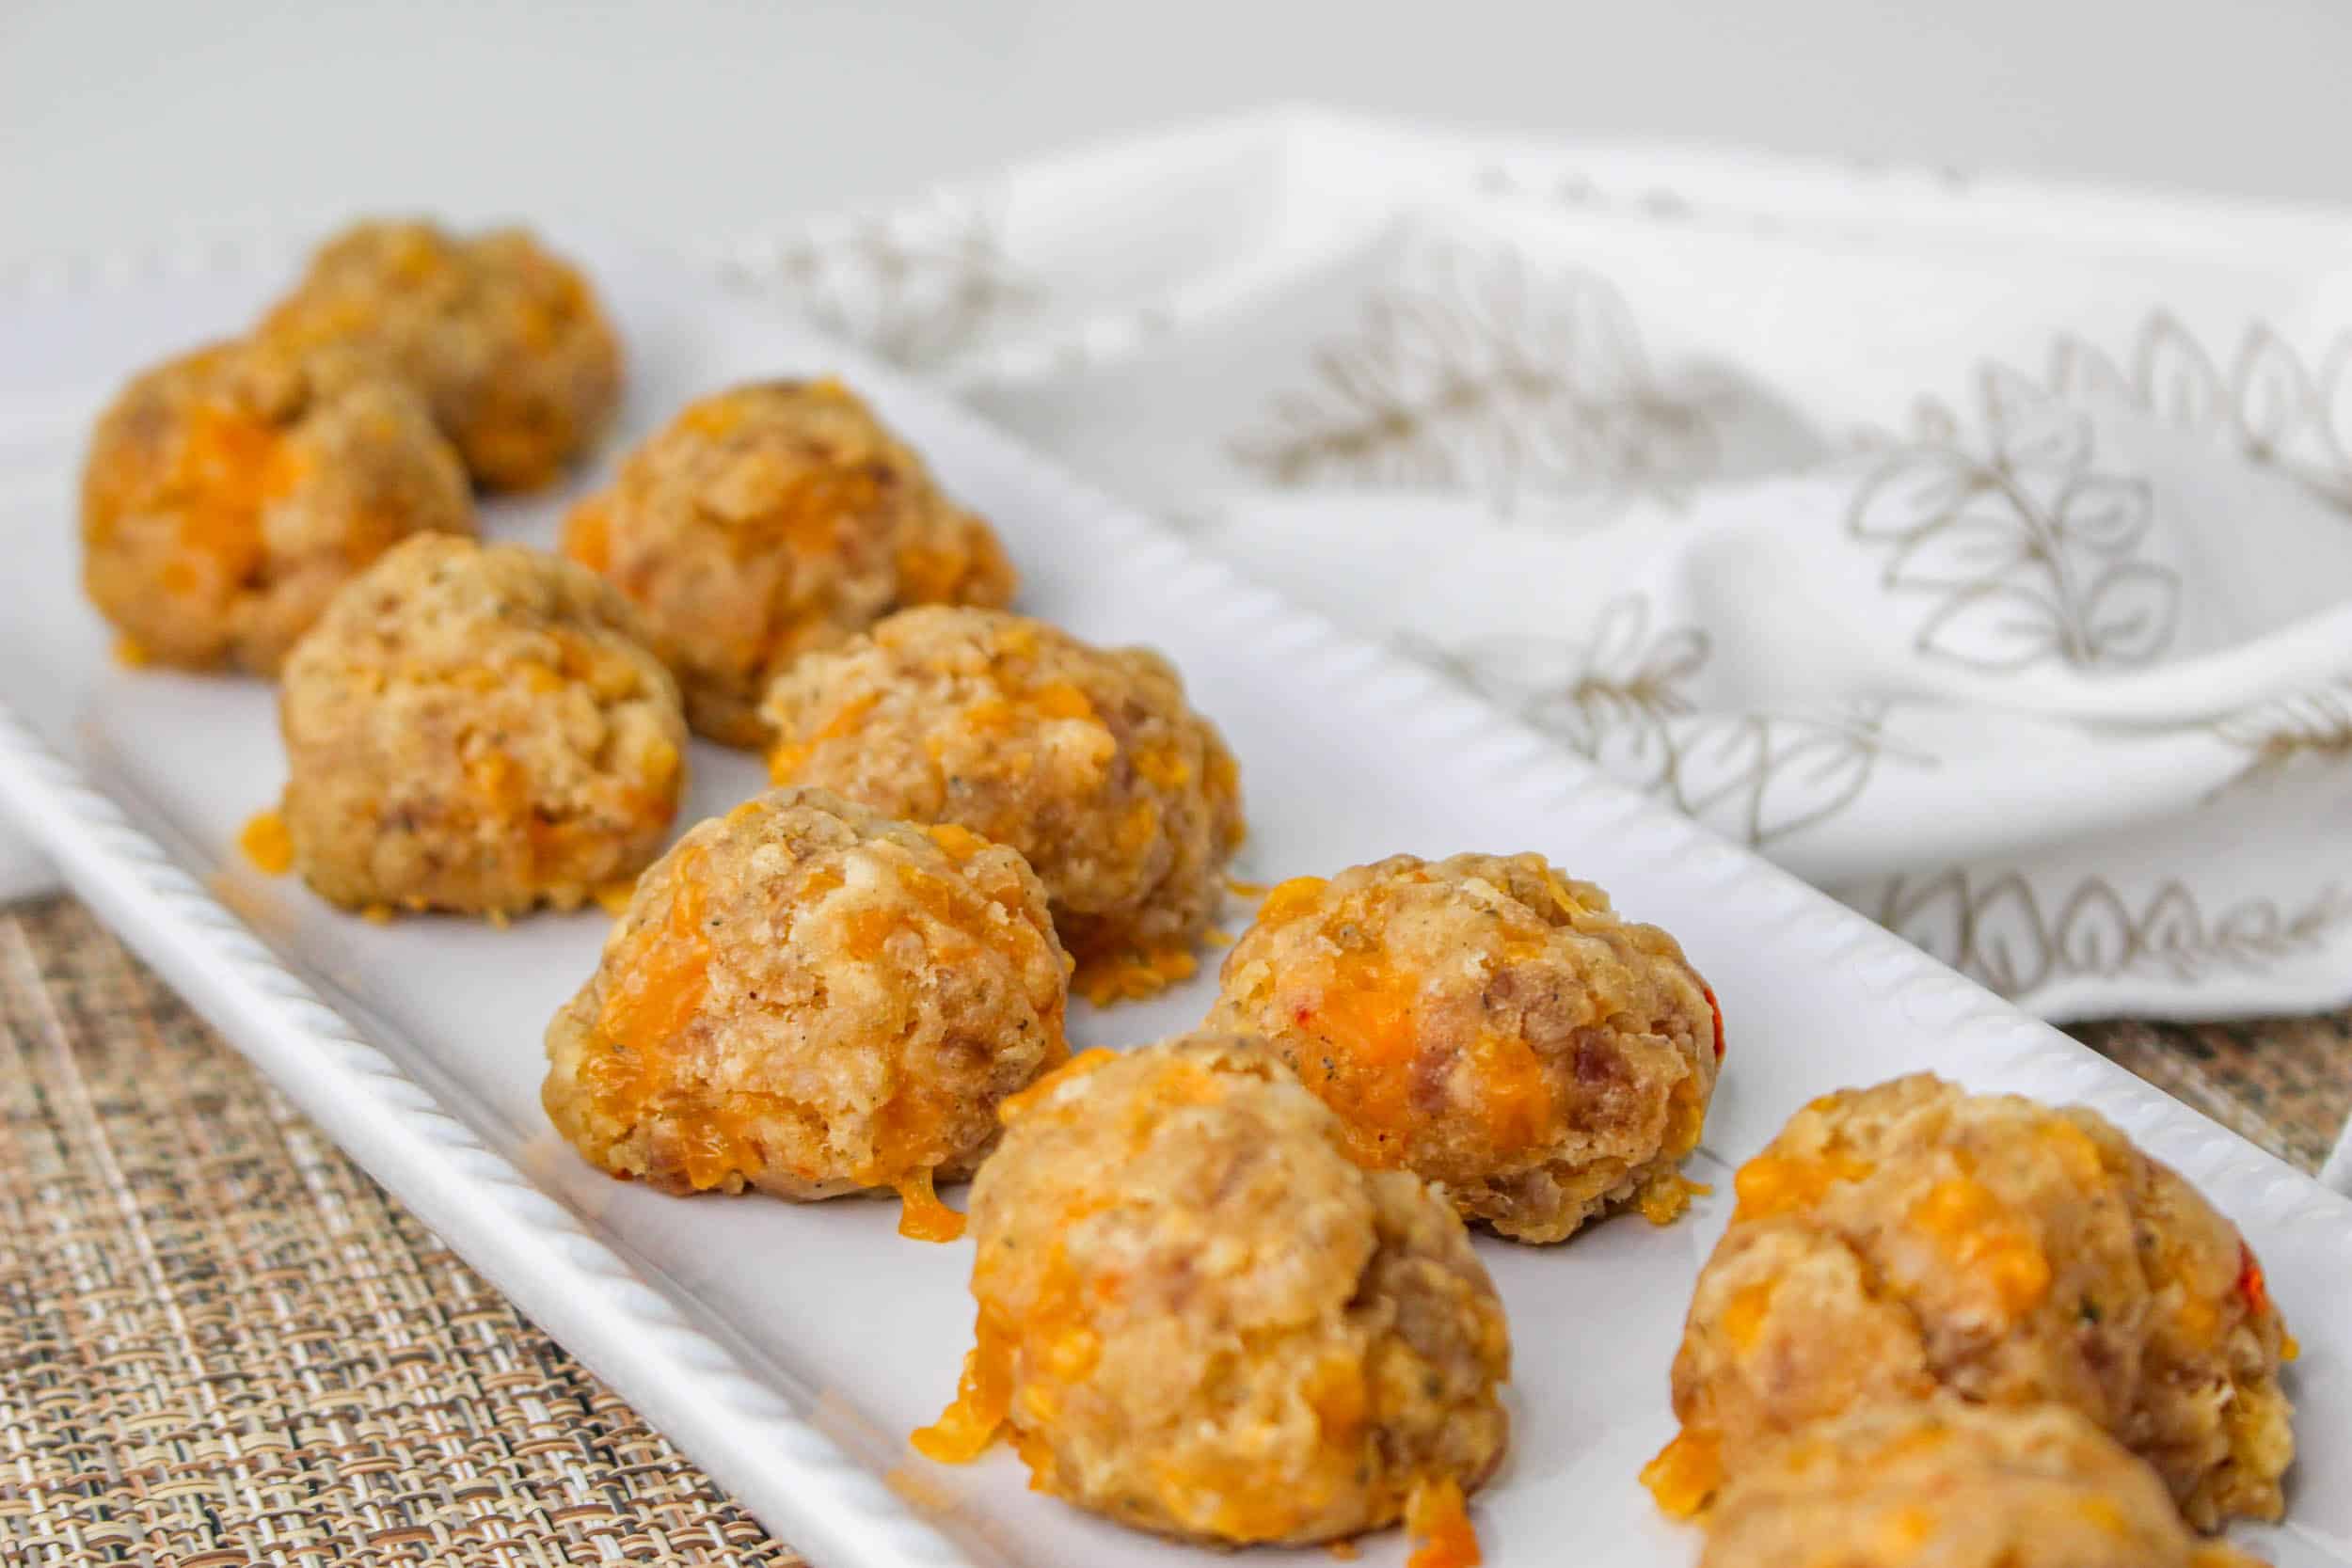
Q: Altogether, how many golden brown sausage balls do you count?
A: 10